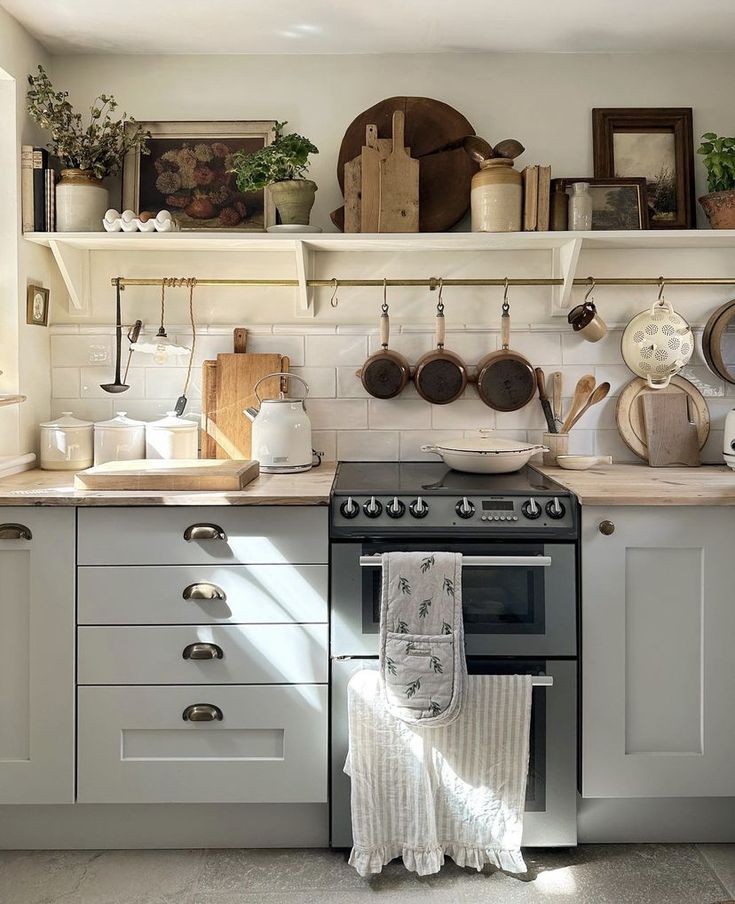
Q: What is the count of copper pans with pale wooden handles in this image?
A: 3